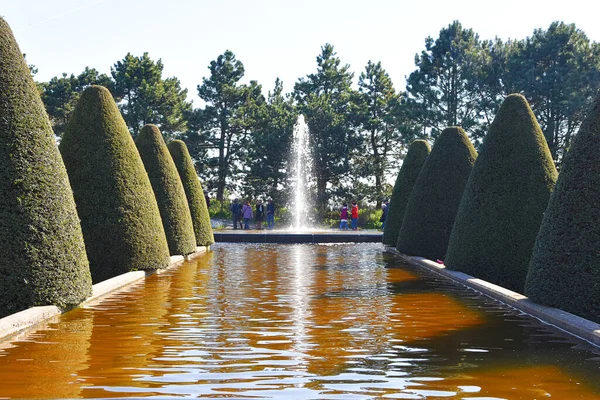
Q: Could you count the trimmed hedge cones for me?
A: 8